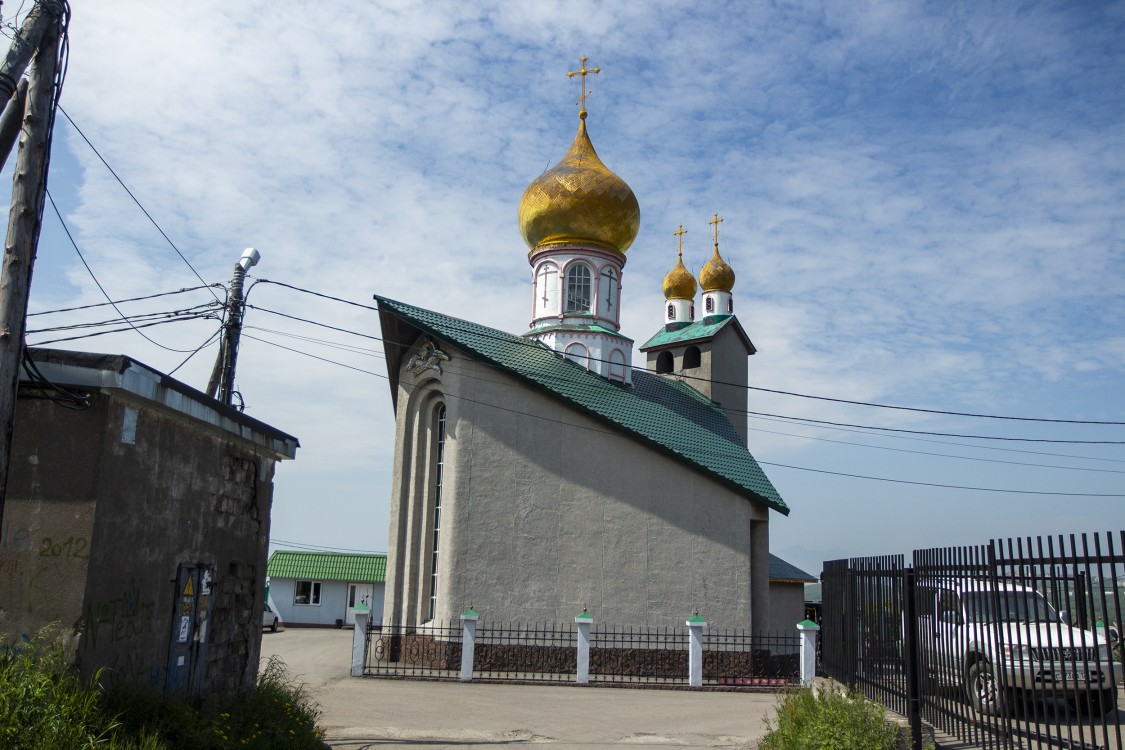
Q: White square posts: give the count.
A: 5